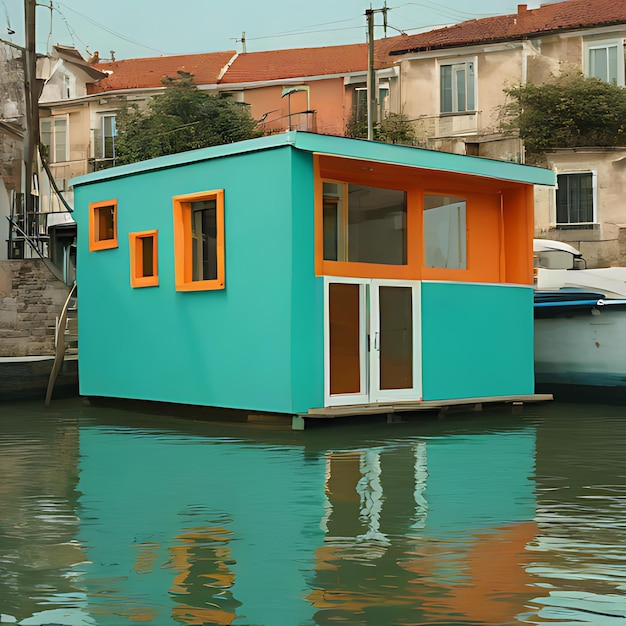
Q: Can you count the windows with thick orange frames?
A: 3